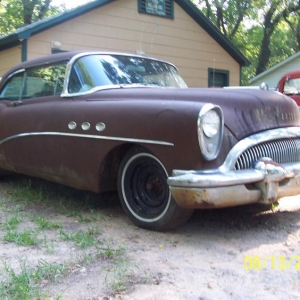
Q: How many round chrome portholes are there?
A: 3